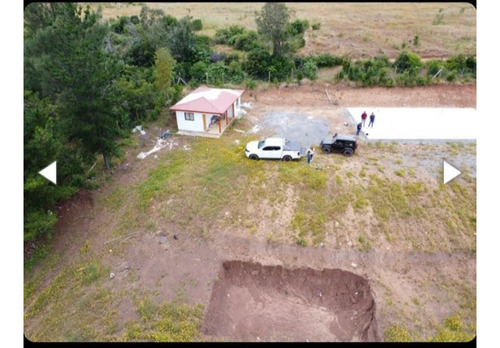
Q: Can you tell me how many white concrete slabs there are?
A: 1